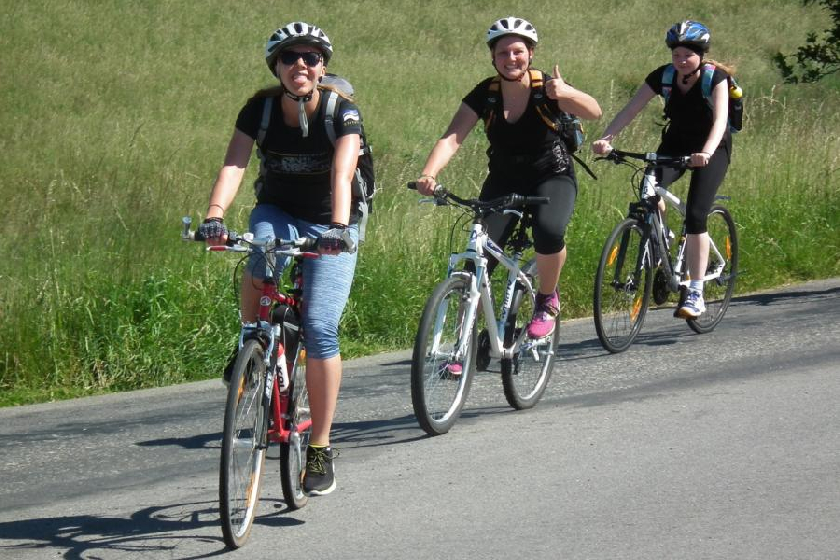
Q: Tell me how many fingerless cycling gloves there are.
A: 2